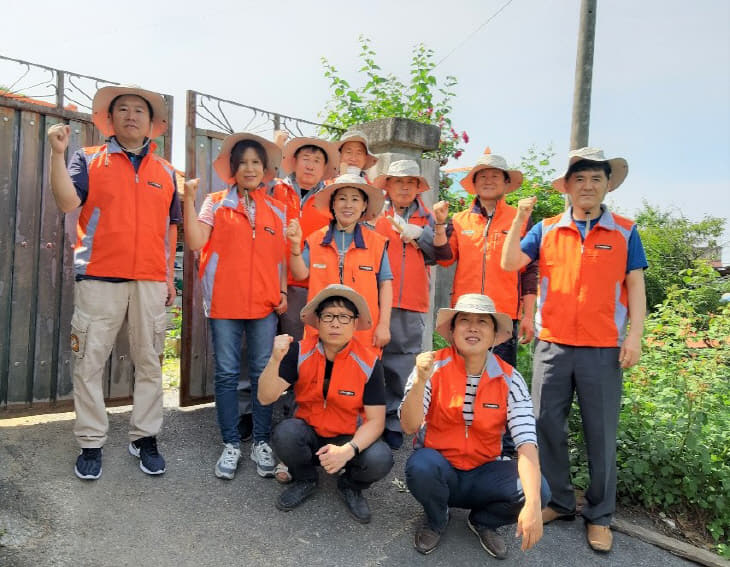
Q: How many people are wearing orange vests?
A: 10